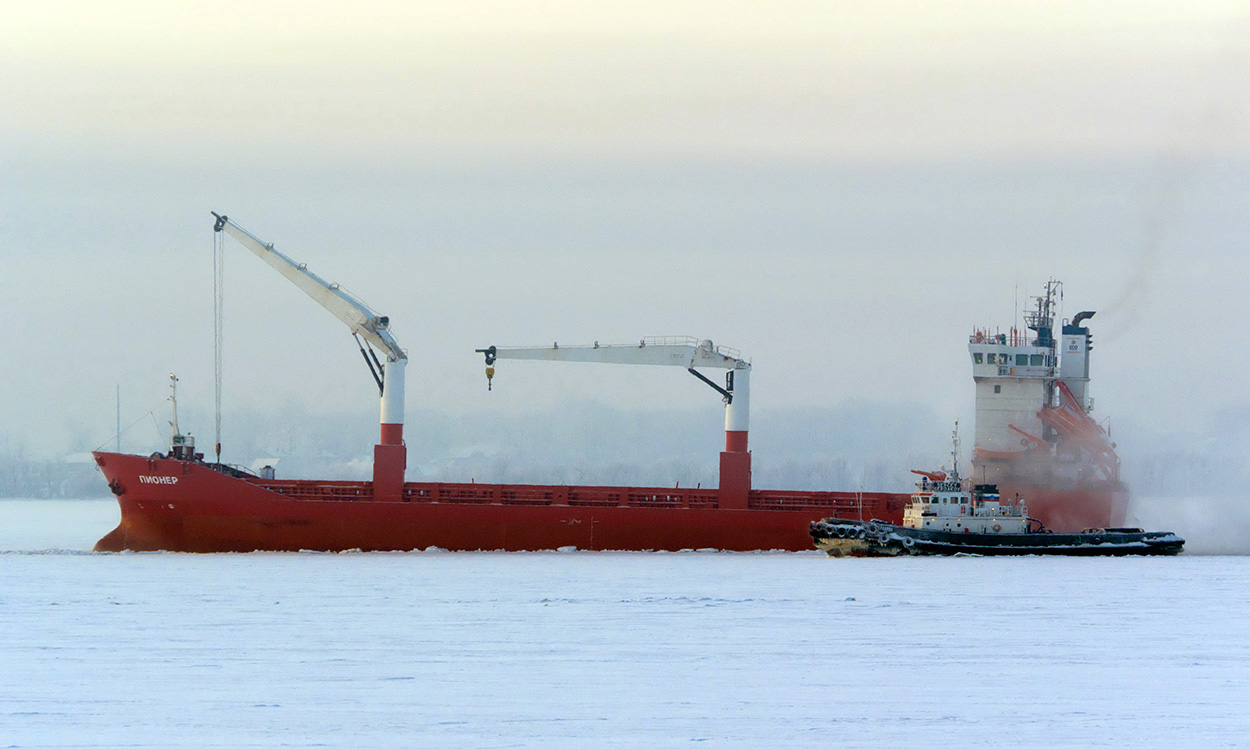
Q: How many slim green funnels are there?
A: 0